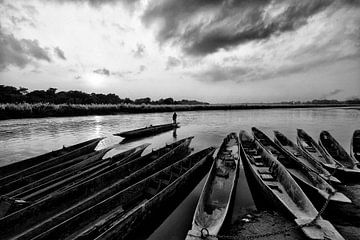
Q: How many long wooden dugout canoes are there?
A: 13